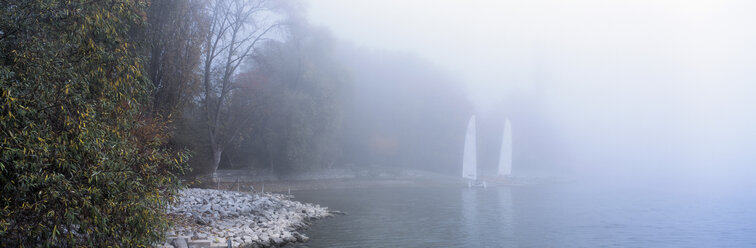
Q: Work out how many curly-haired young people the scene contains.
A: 0